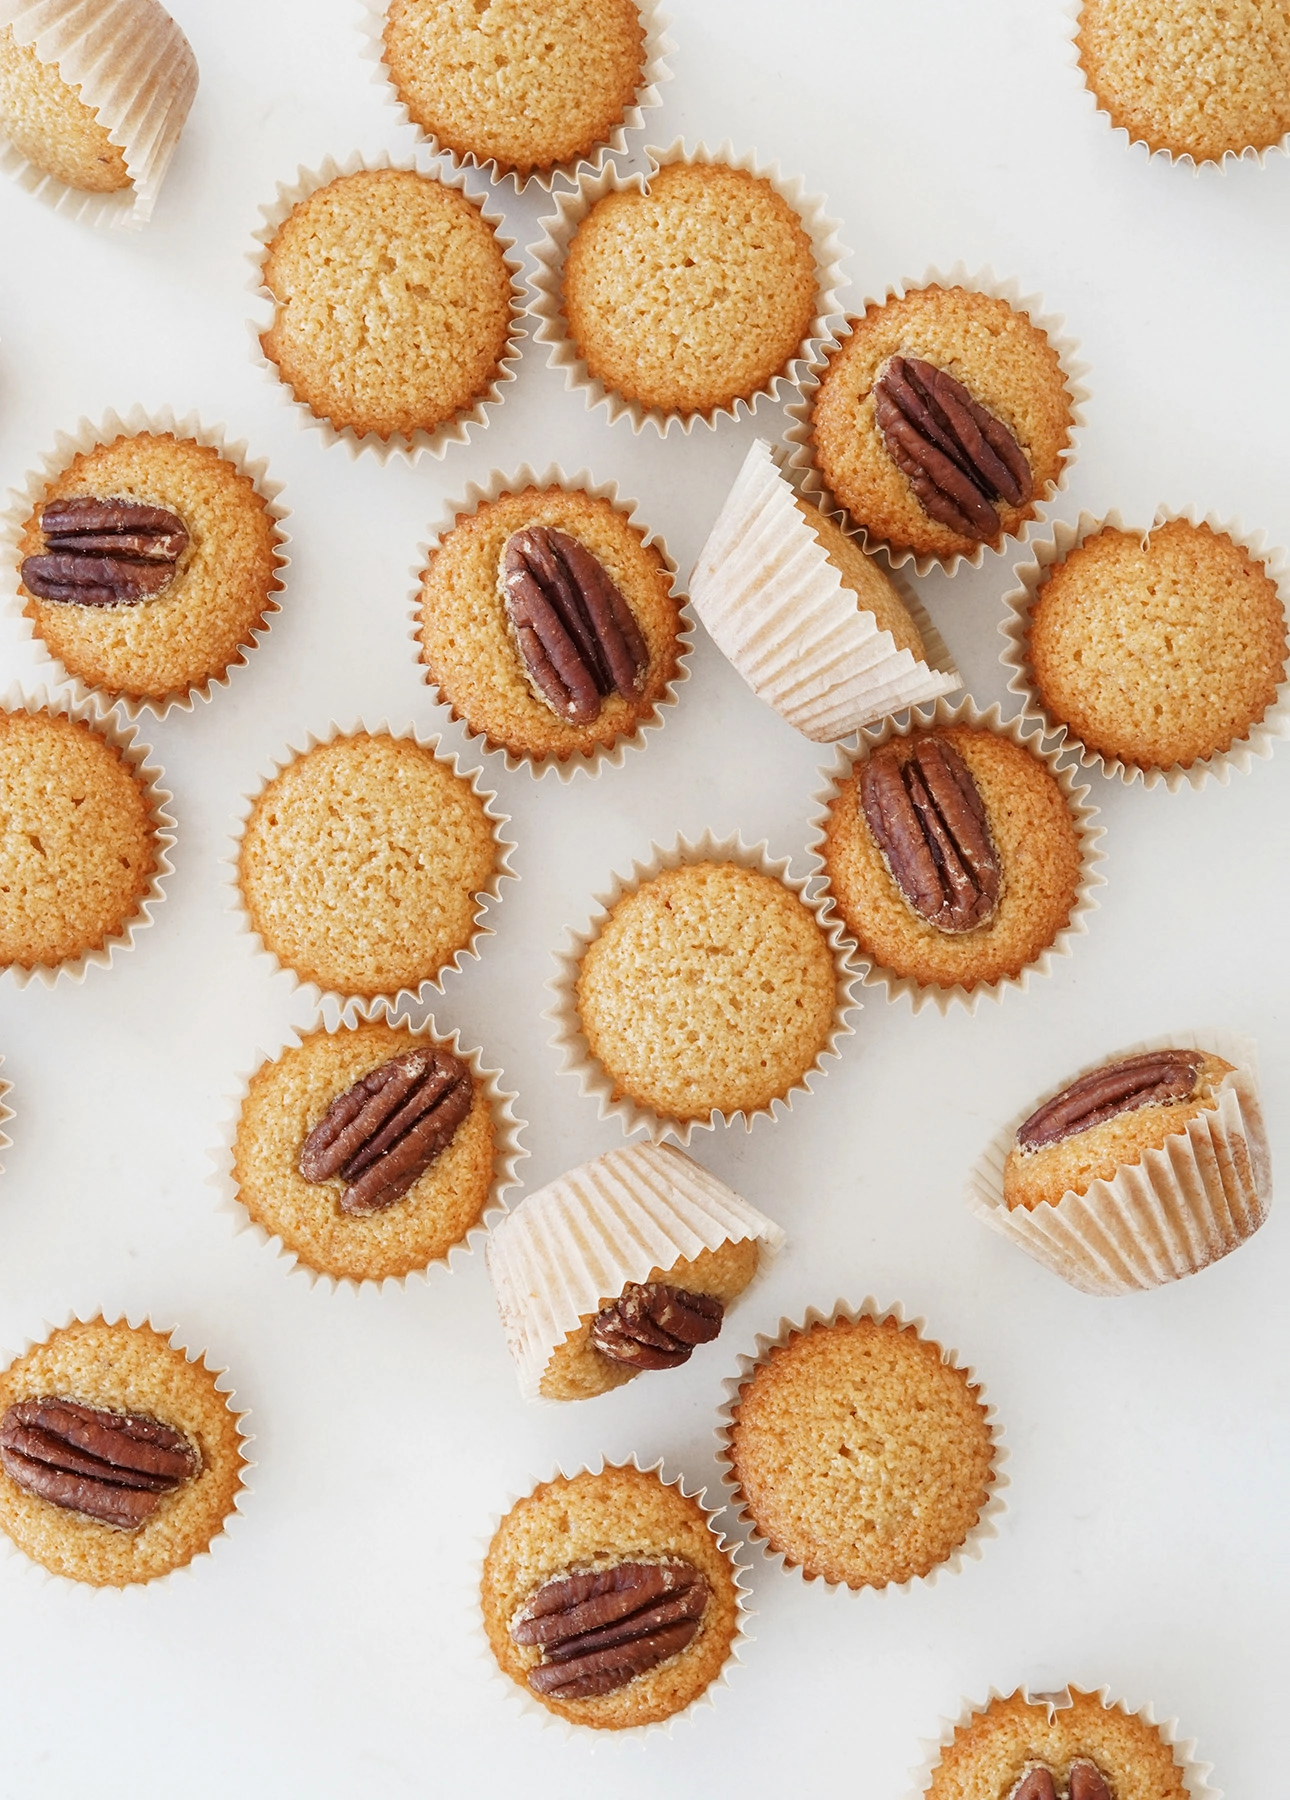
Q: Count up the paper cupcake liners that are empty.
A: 0